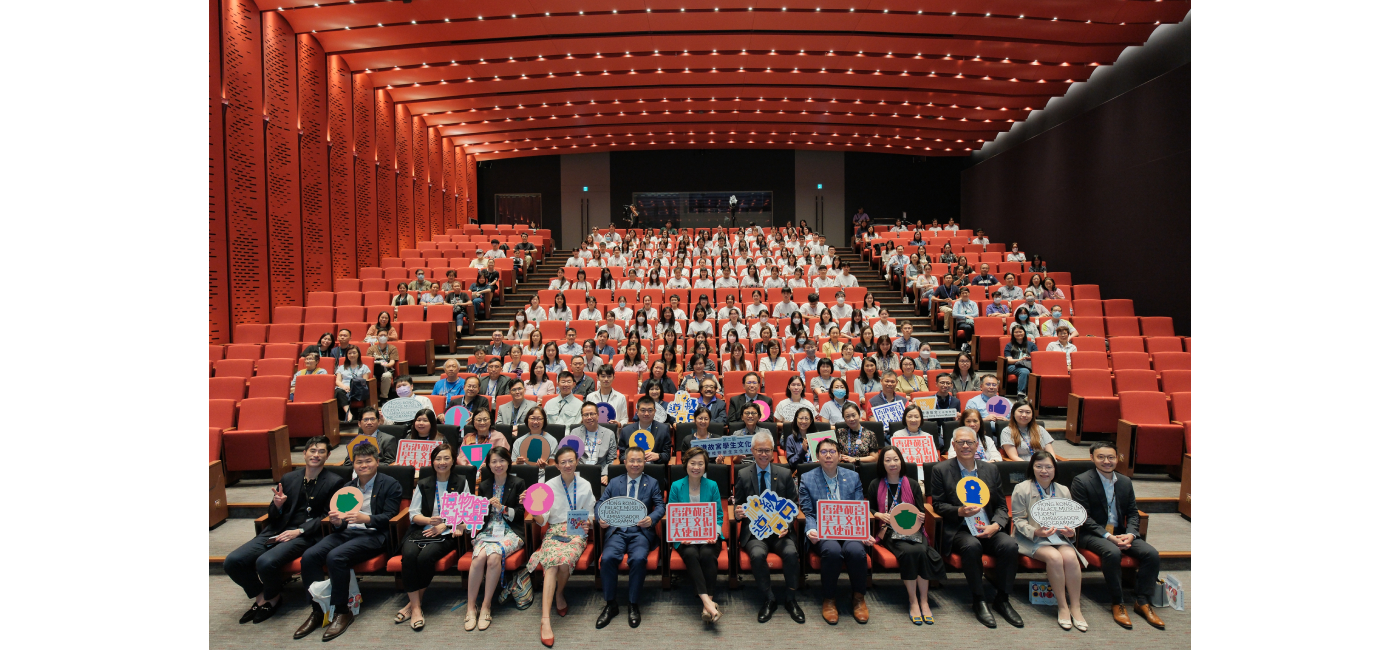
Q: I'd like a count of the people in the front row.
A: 13